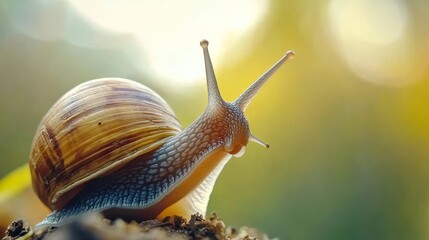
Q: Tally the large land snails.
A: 1